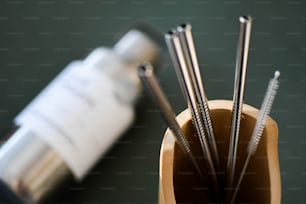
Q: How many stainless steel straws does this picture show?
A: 4